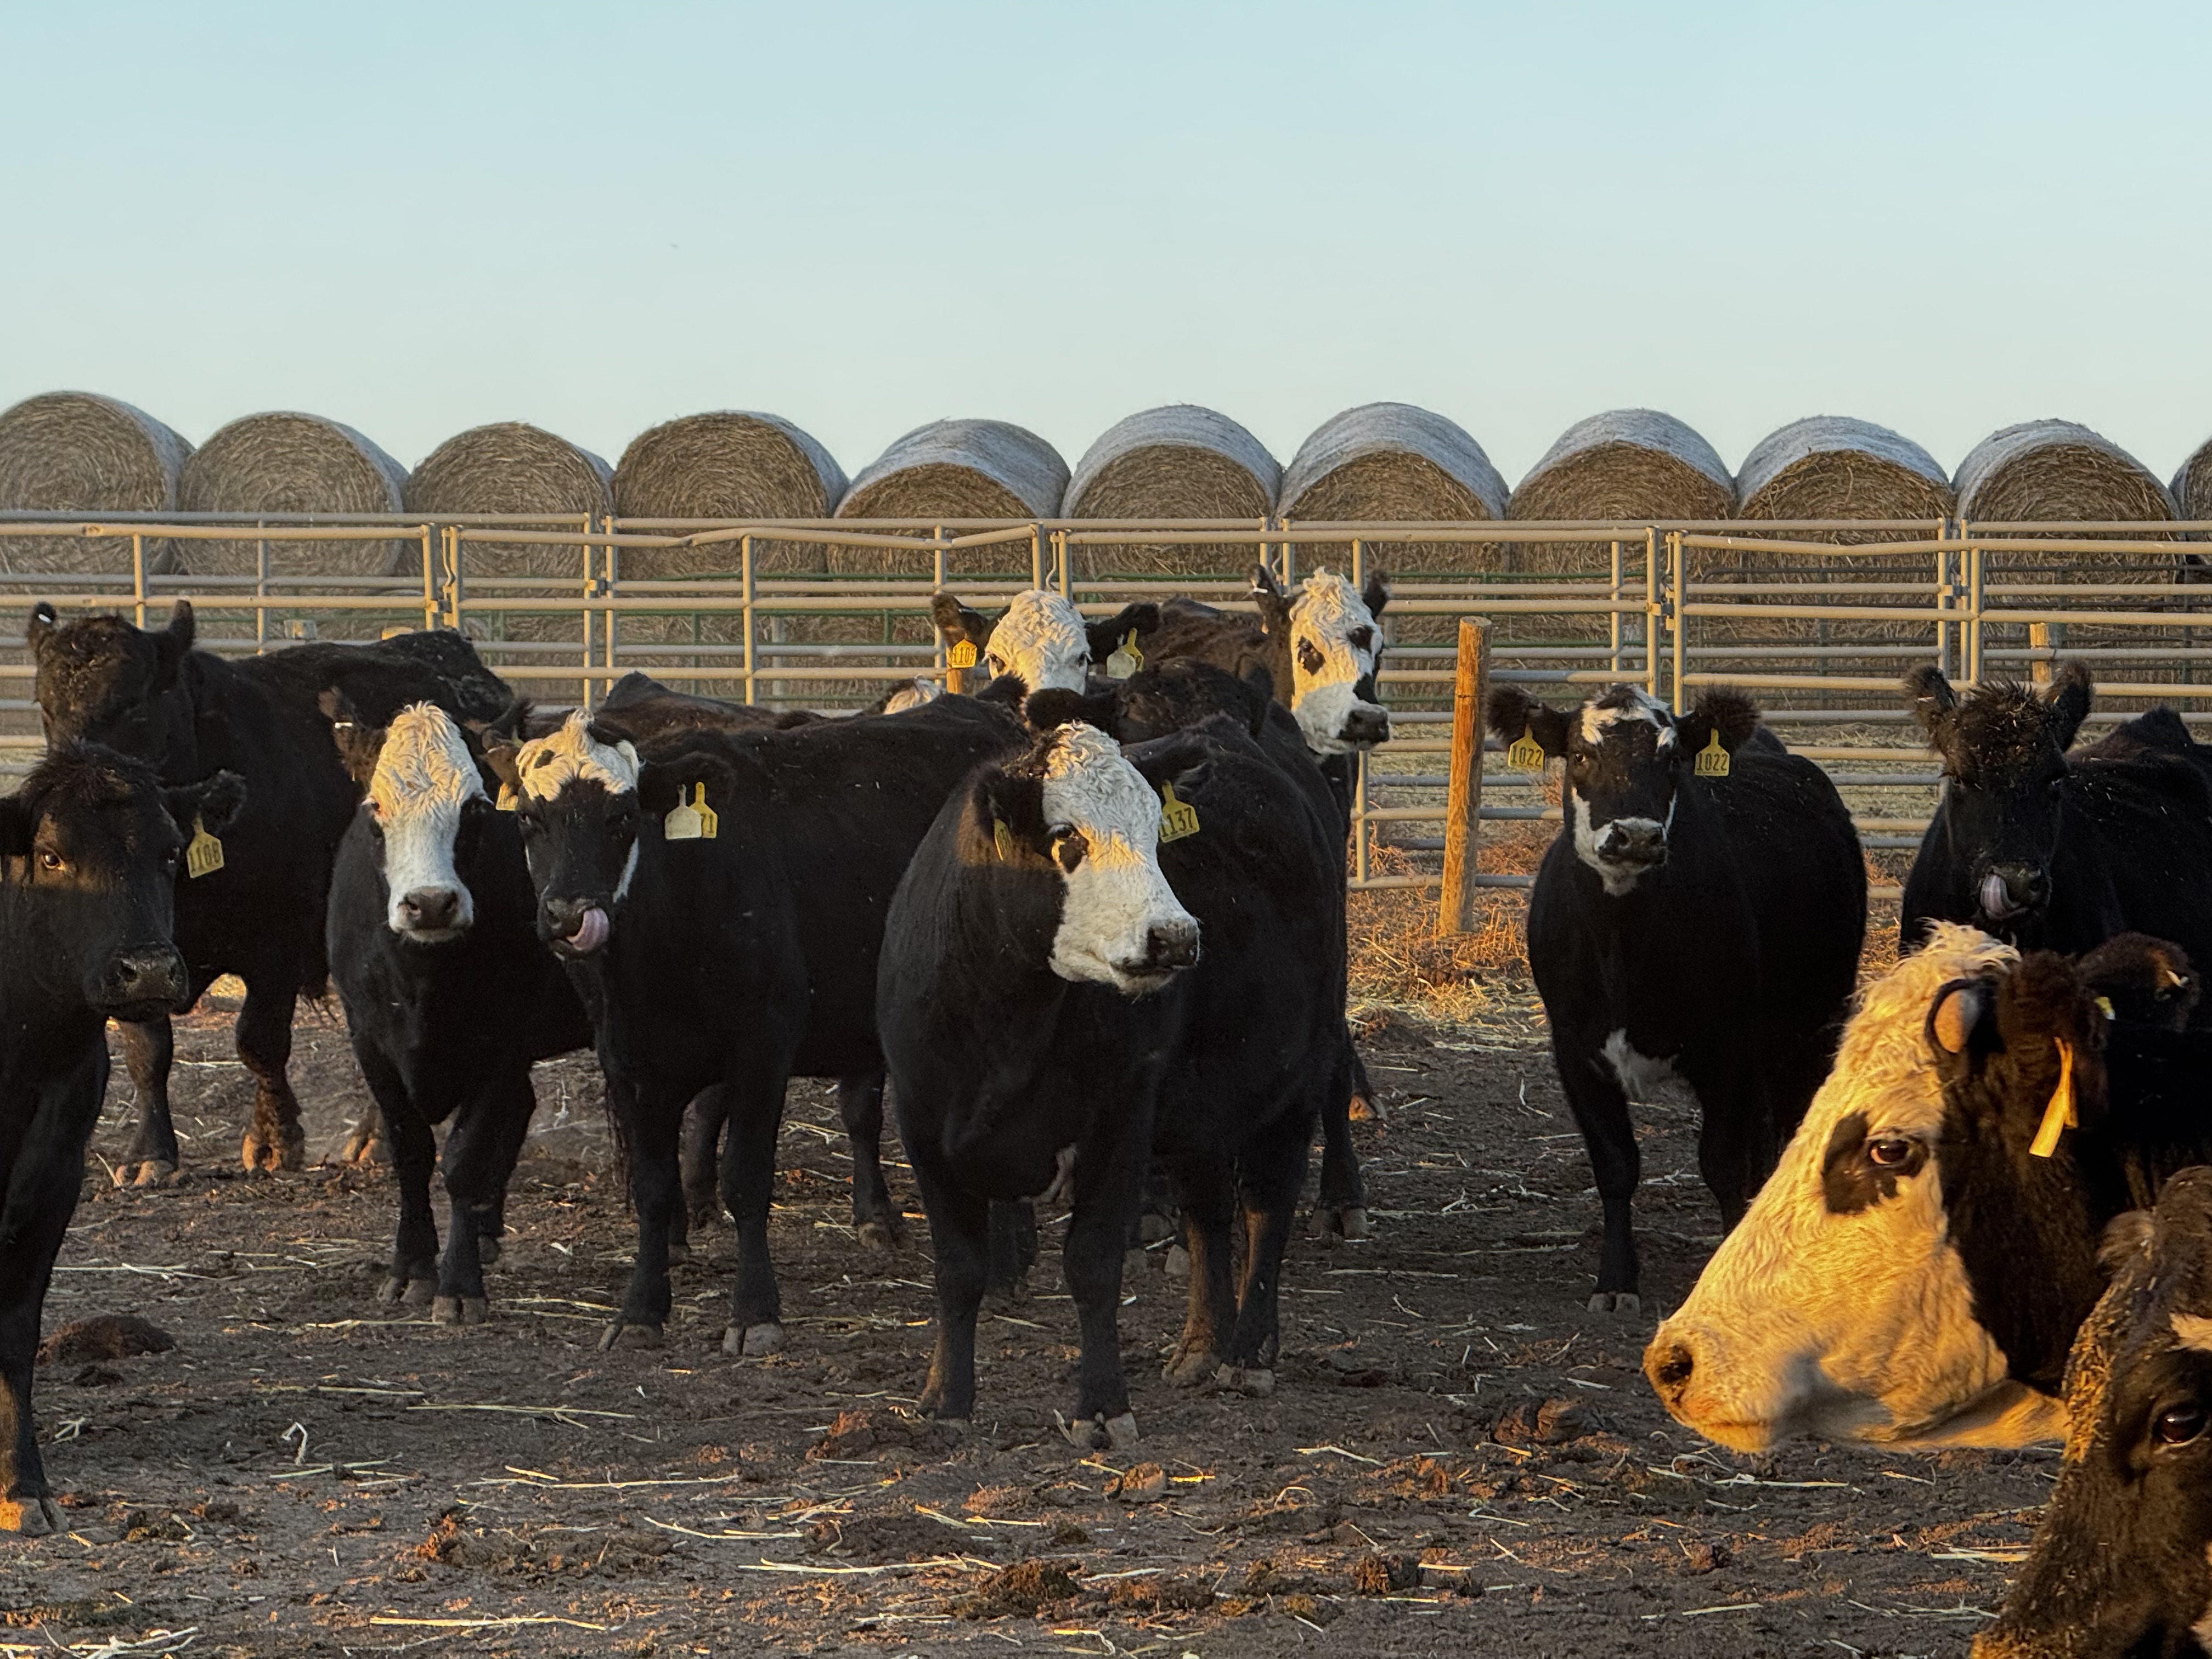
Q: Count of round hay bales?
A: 11